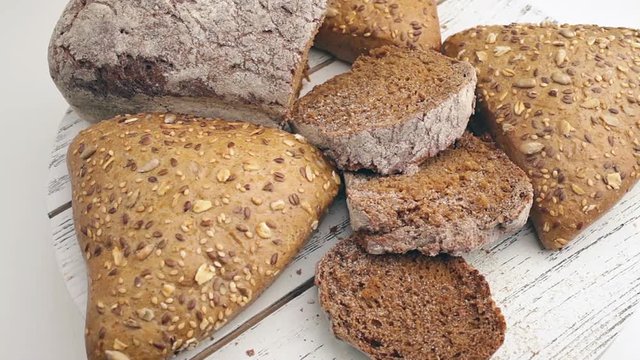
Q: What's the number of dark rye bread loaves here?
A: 1